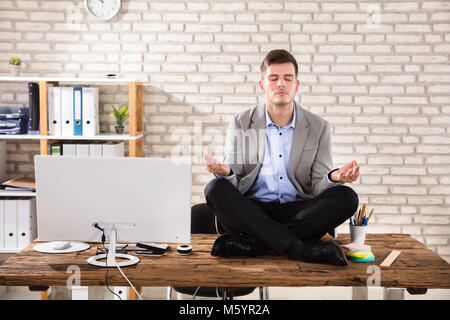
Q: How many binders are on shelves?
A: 13